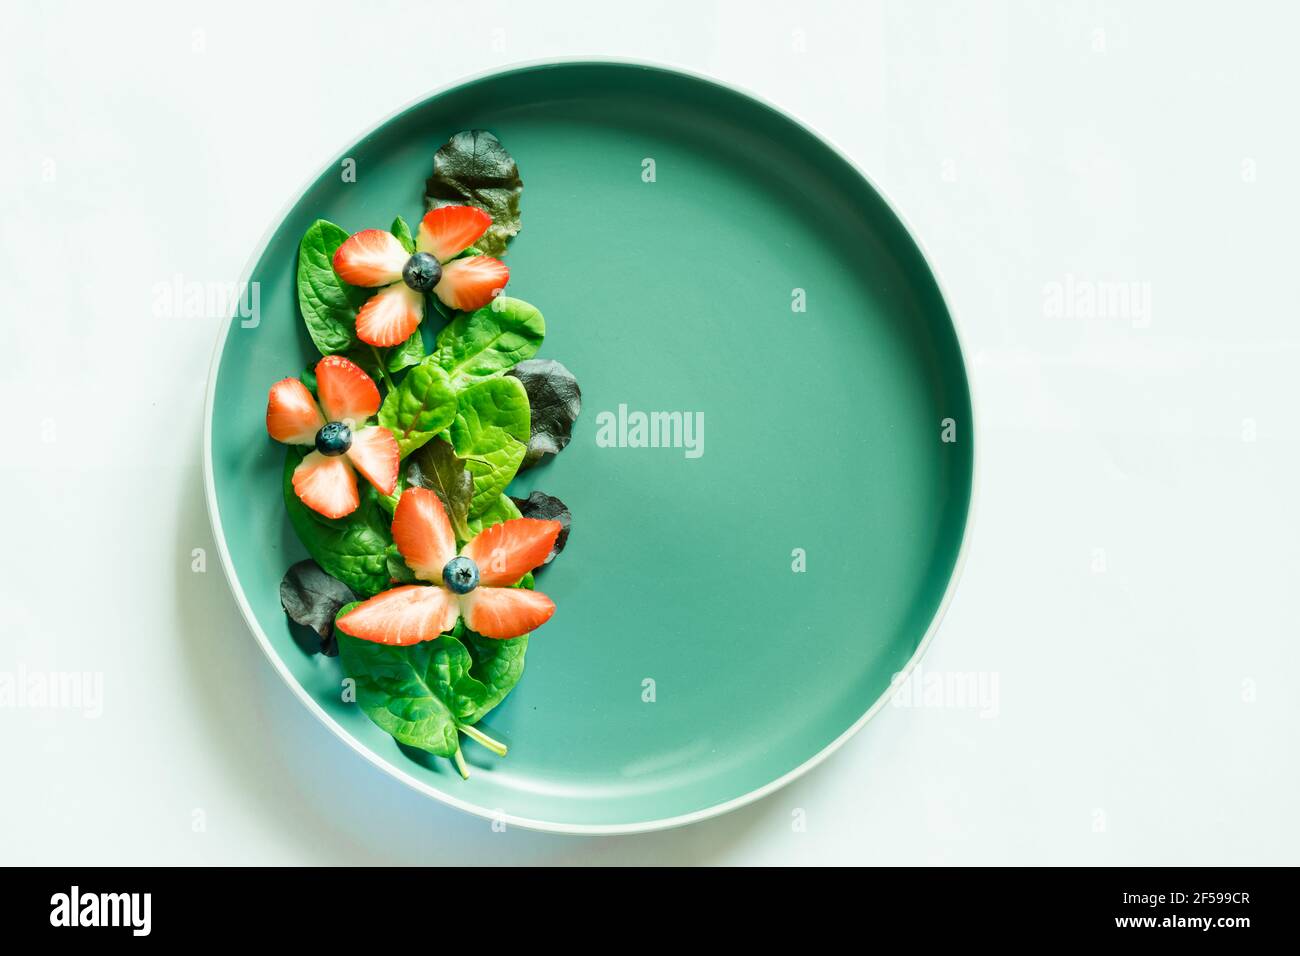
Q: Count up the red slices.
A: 12